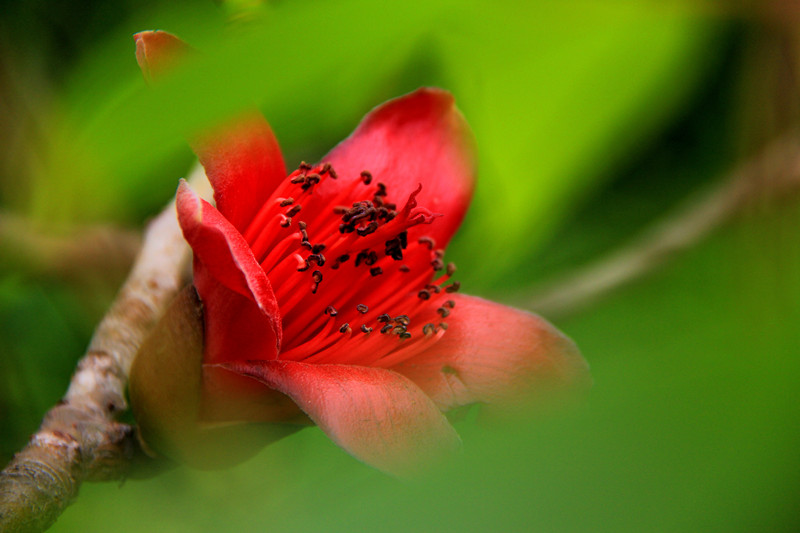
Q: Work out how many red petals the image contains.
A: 5